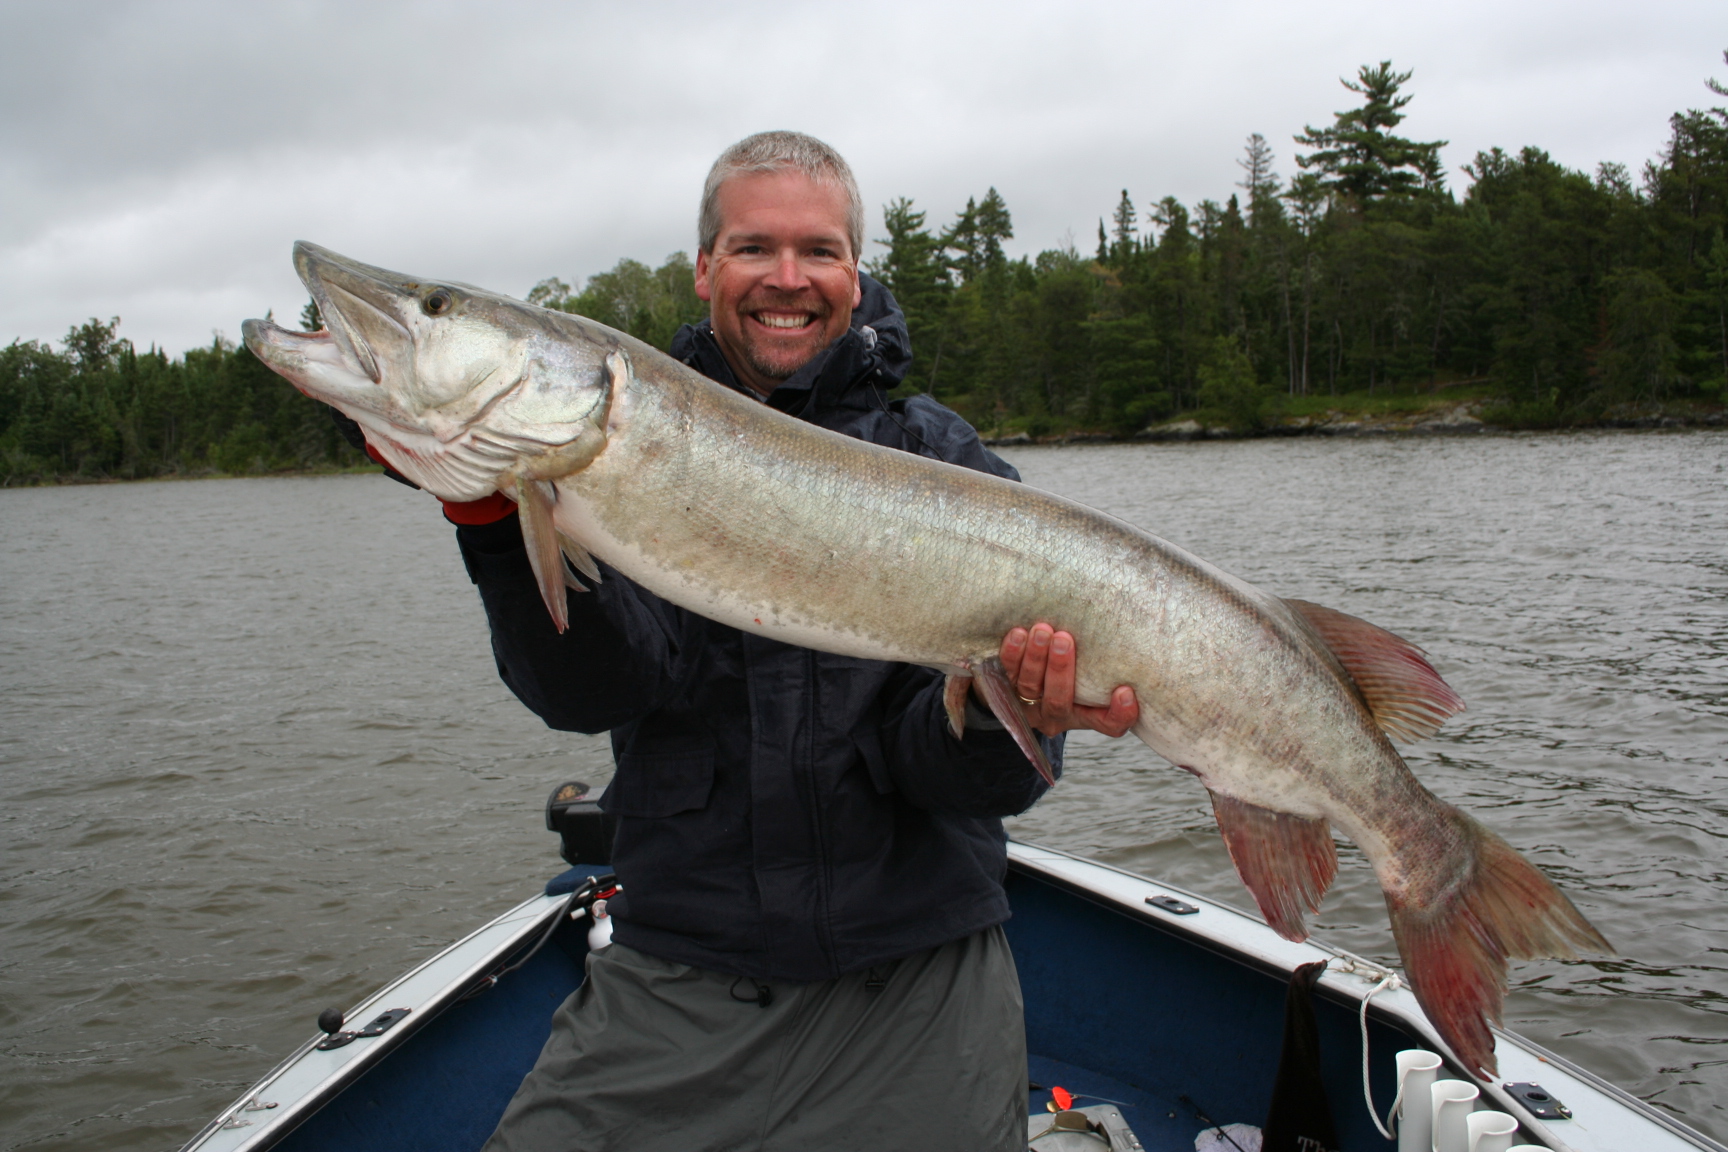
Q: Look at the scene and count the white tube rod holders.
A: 4